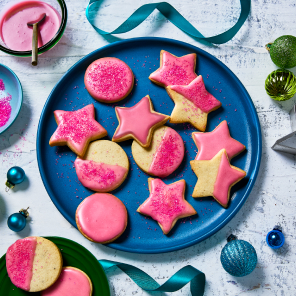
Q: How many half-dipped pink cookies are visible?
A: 5